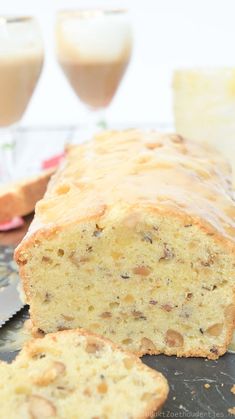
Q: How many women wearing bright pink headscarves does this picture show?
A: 0